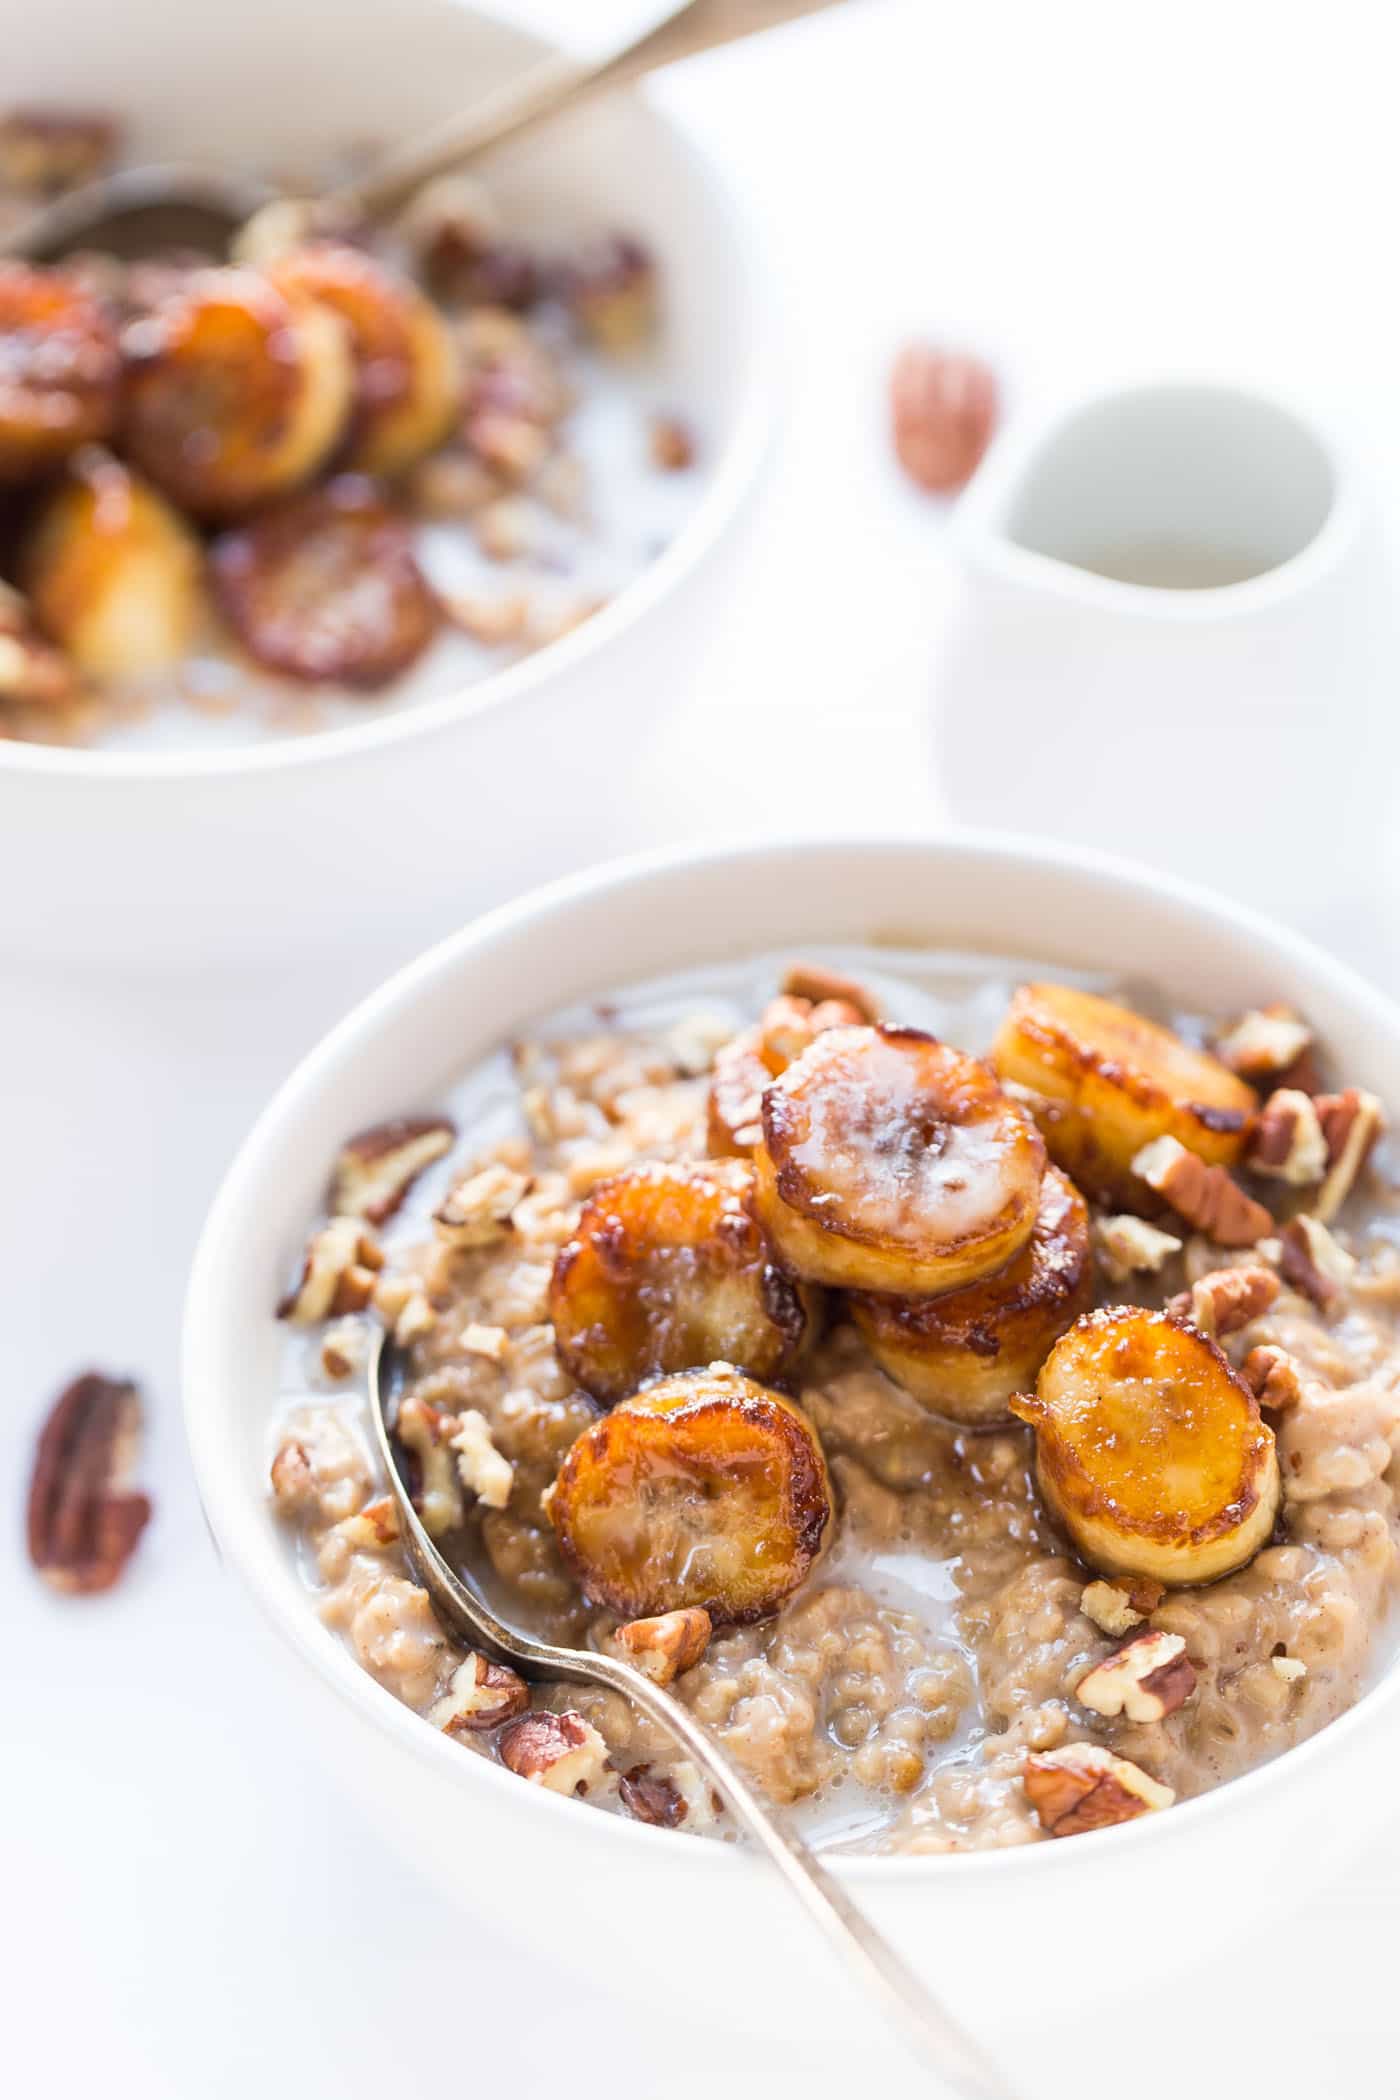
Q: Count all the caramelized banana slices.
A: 12